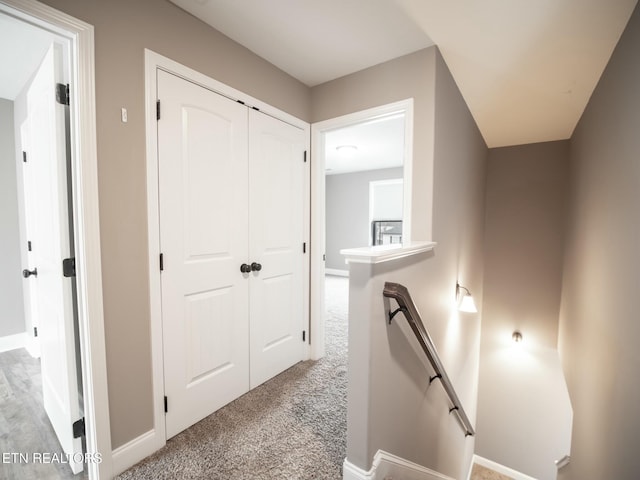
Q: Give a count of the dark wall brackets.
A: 4